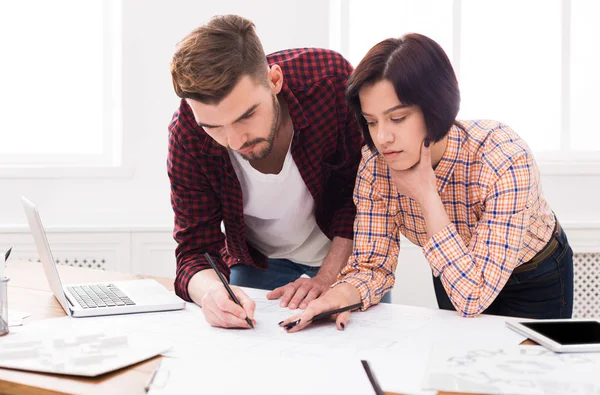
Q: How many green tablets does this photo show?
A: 0